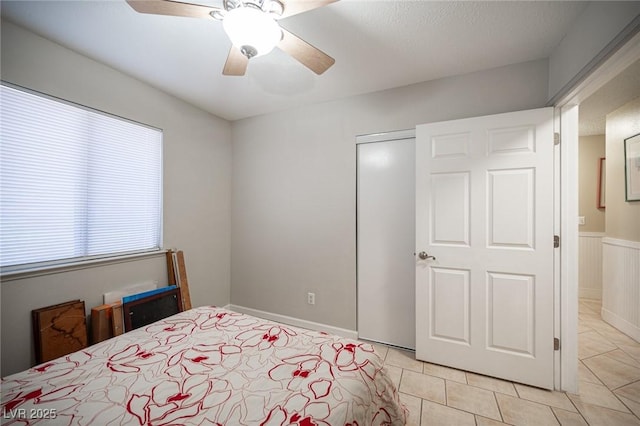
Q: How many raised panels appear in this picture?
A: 6